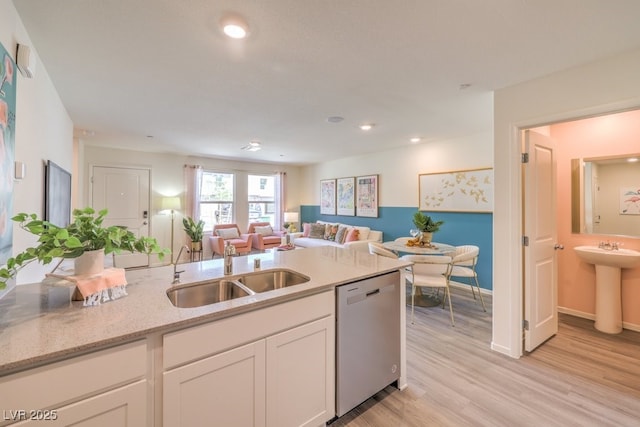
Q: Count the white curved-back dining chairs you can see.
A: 4